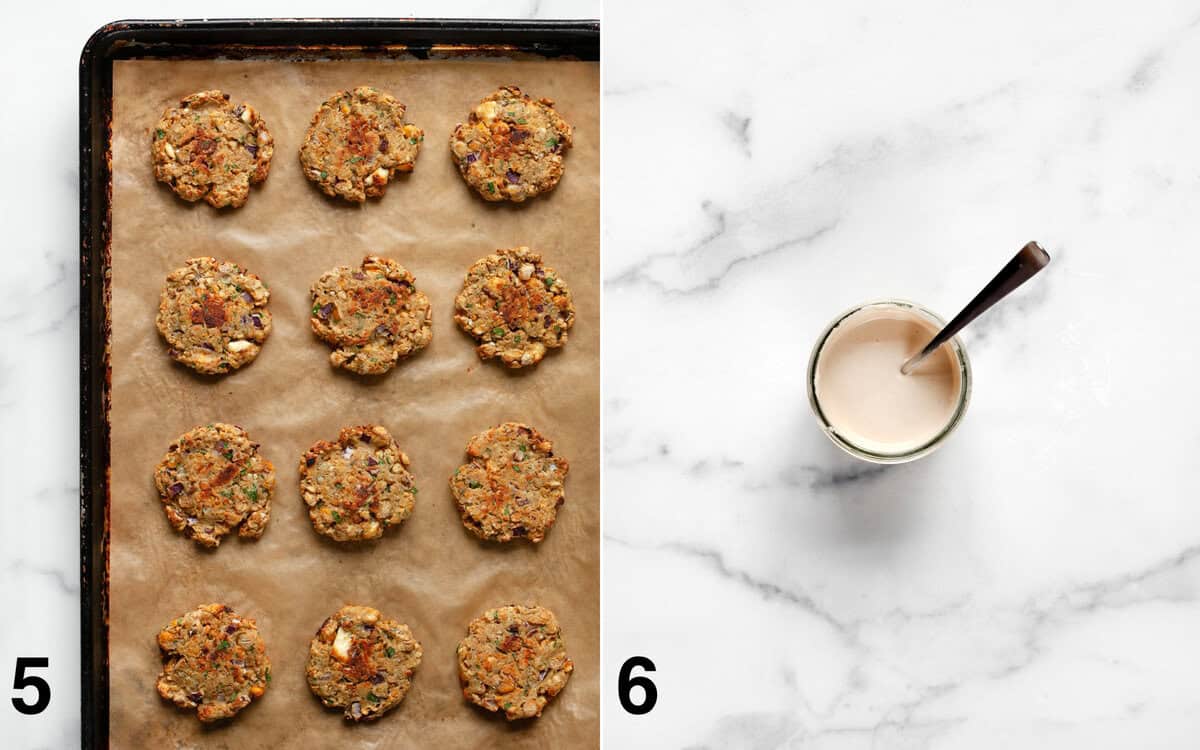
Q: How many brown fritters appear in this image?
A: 12